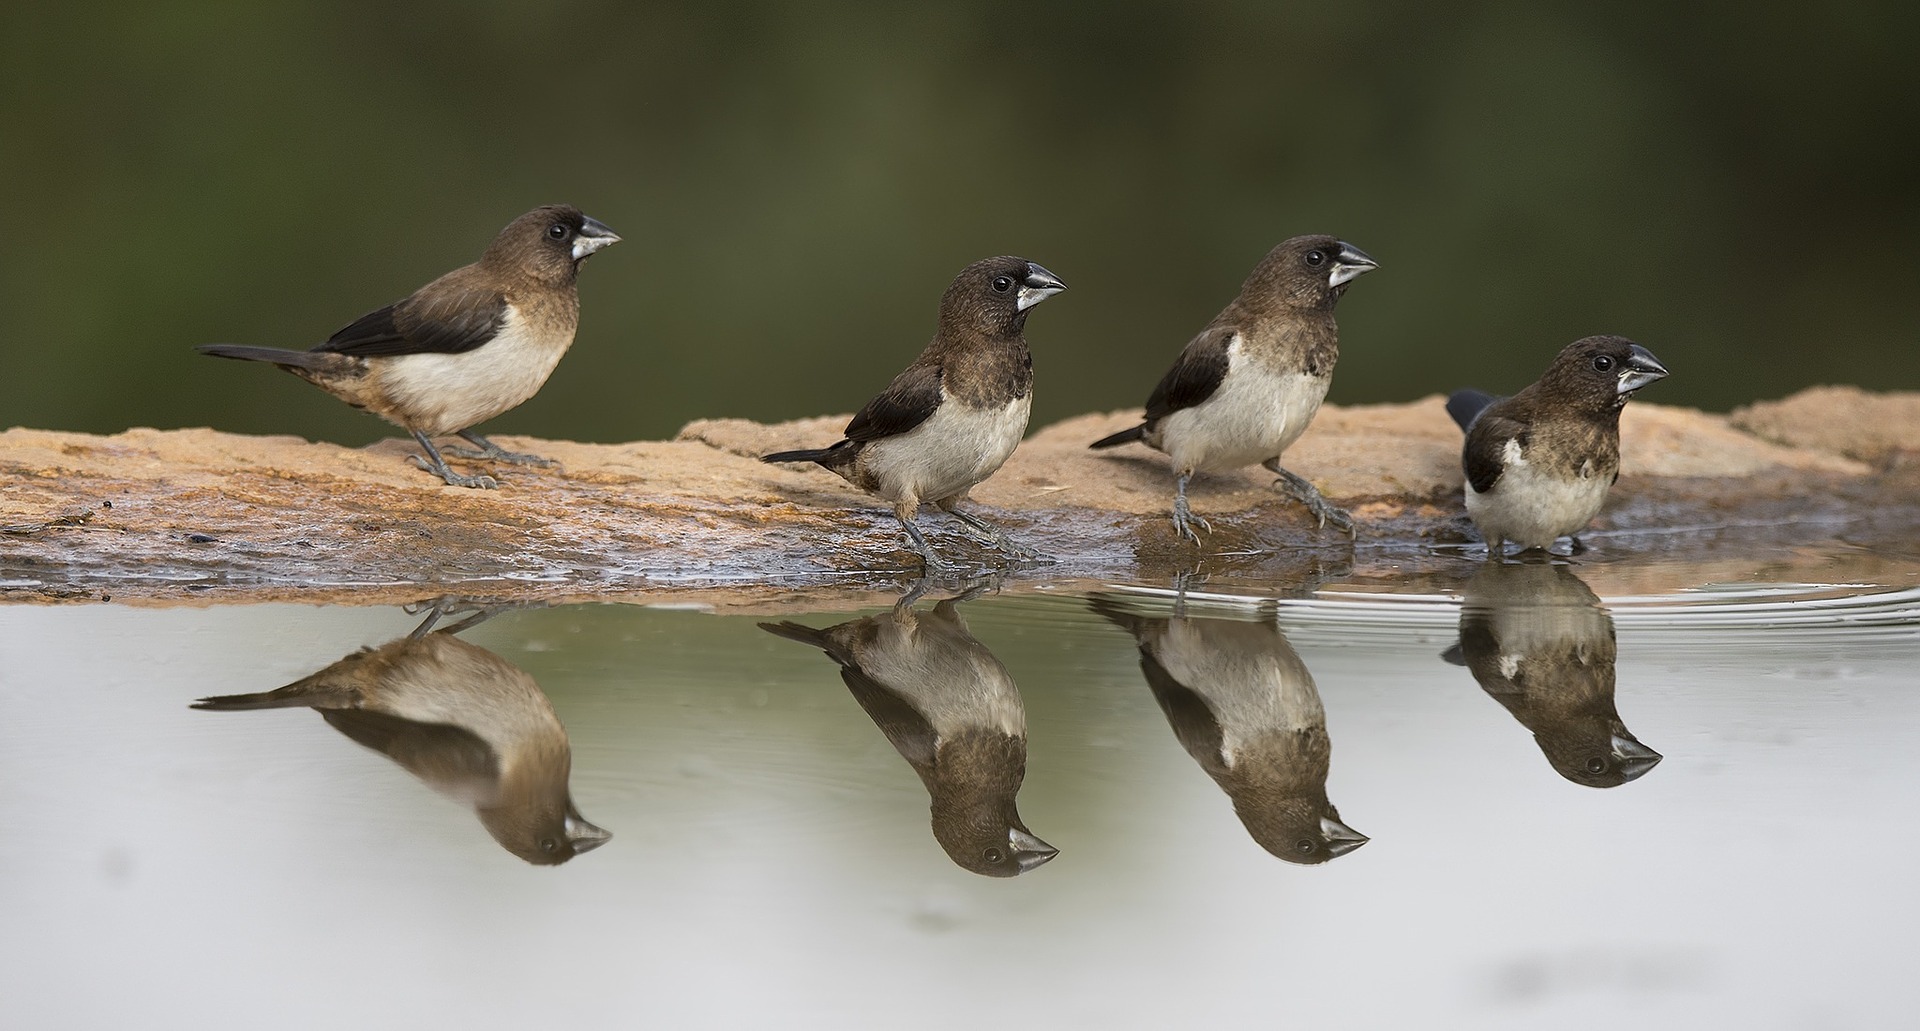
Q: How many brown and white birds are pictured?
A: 4